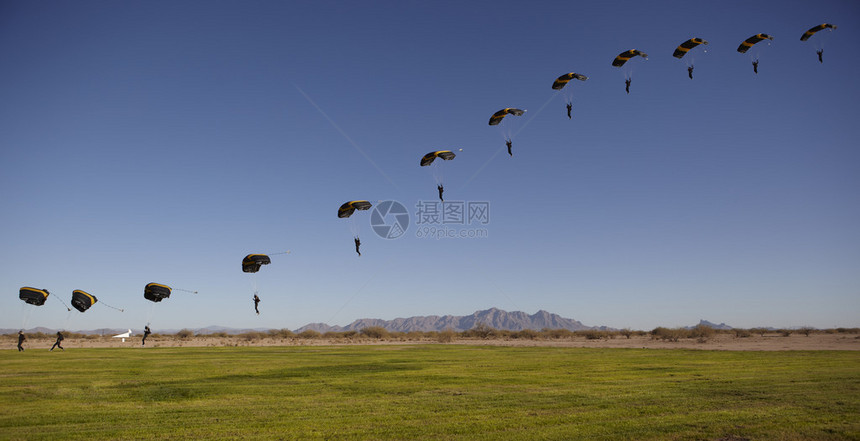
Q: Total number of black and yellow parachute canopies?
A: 12